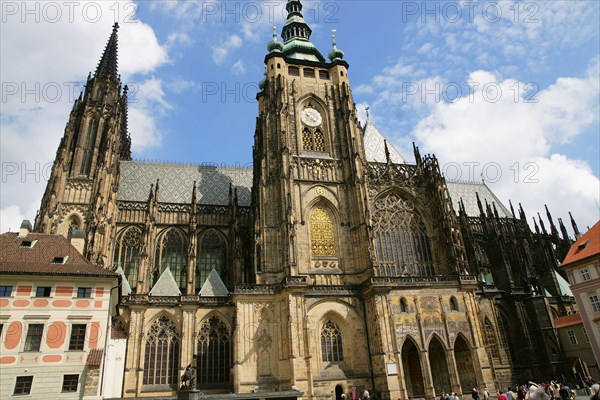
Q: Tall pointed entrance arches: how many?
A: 3